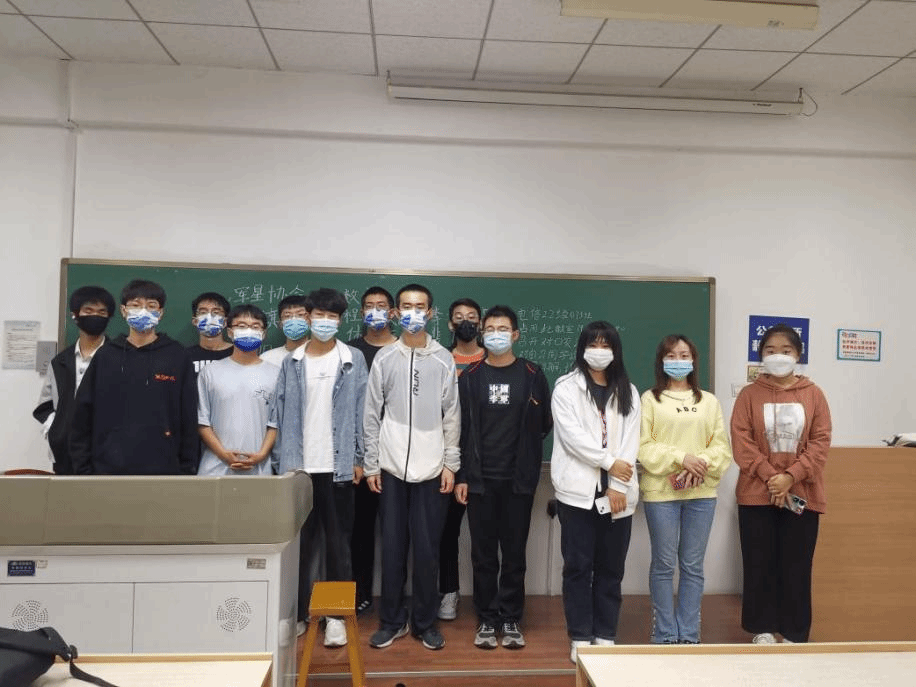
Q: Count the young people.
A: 13